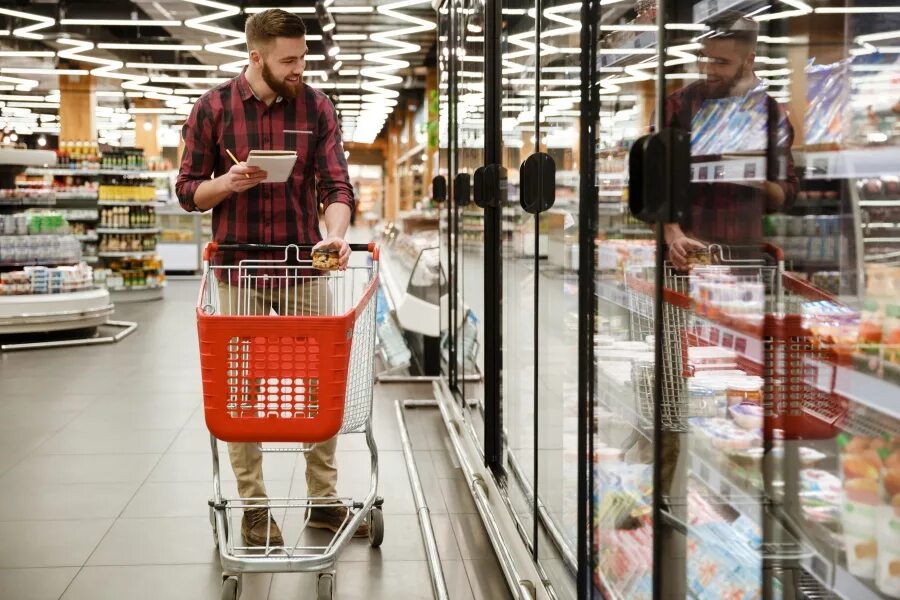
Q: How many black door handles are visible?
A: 5